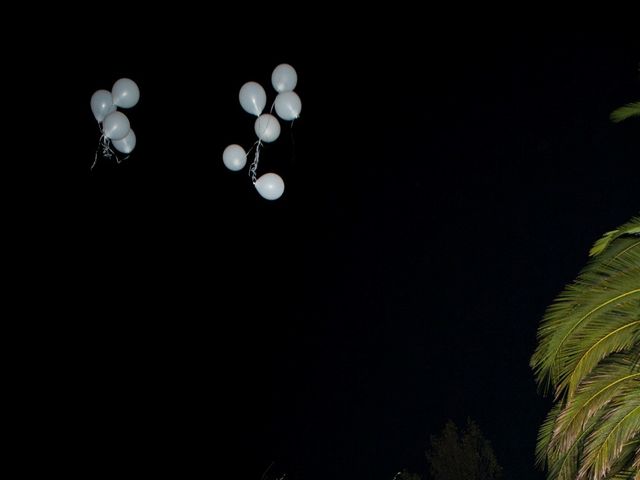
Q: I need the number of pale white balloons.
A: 10